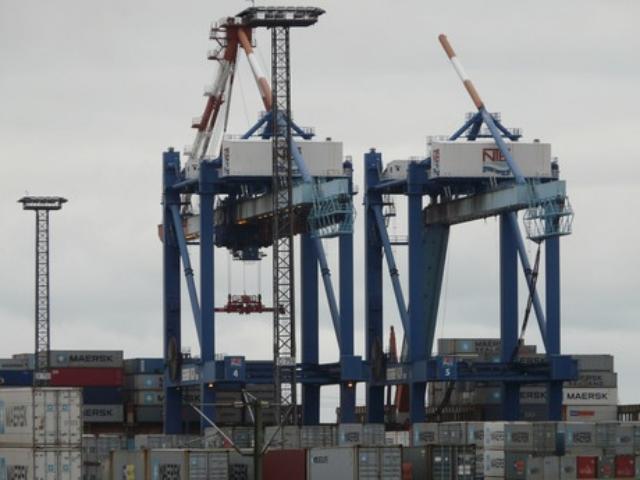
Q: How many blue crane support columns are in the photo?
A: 8